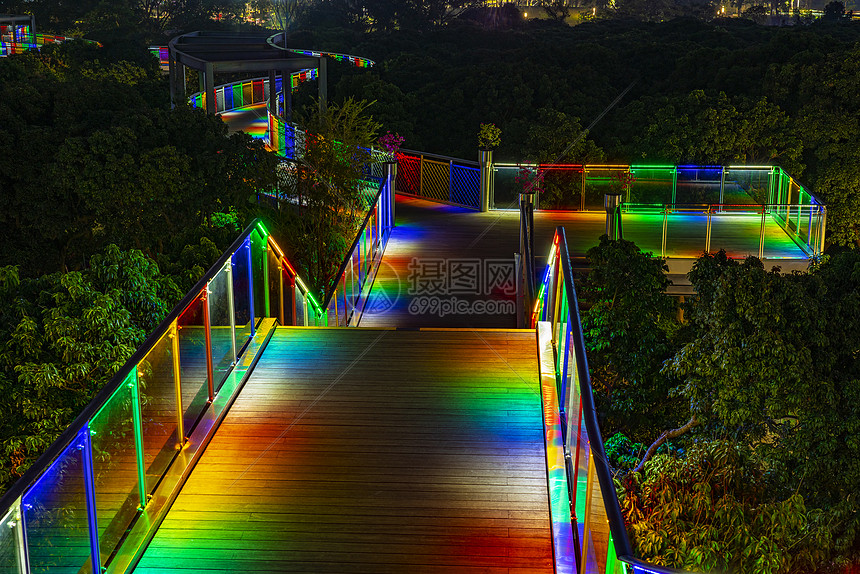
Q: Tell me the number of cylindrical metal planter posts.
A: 4